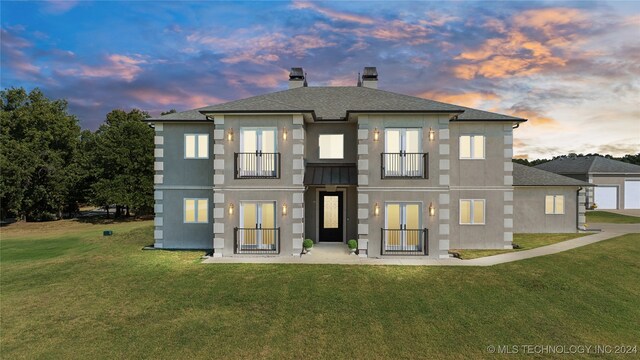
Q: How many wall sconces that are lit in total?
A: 8